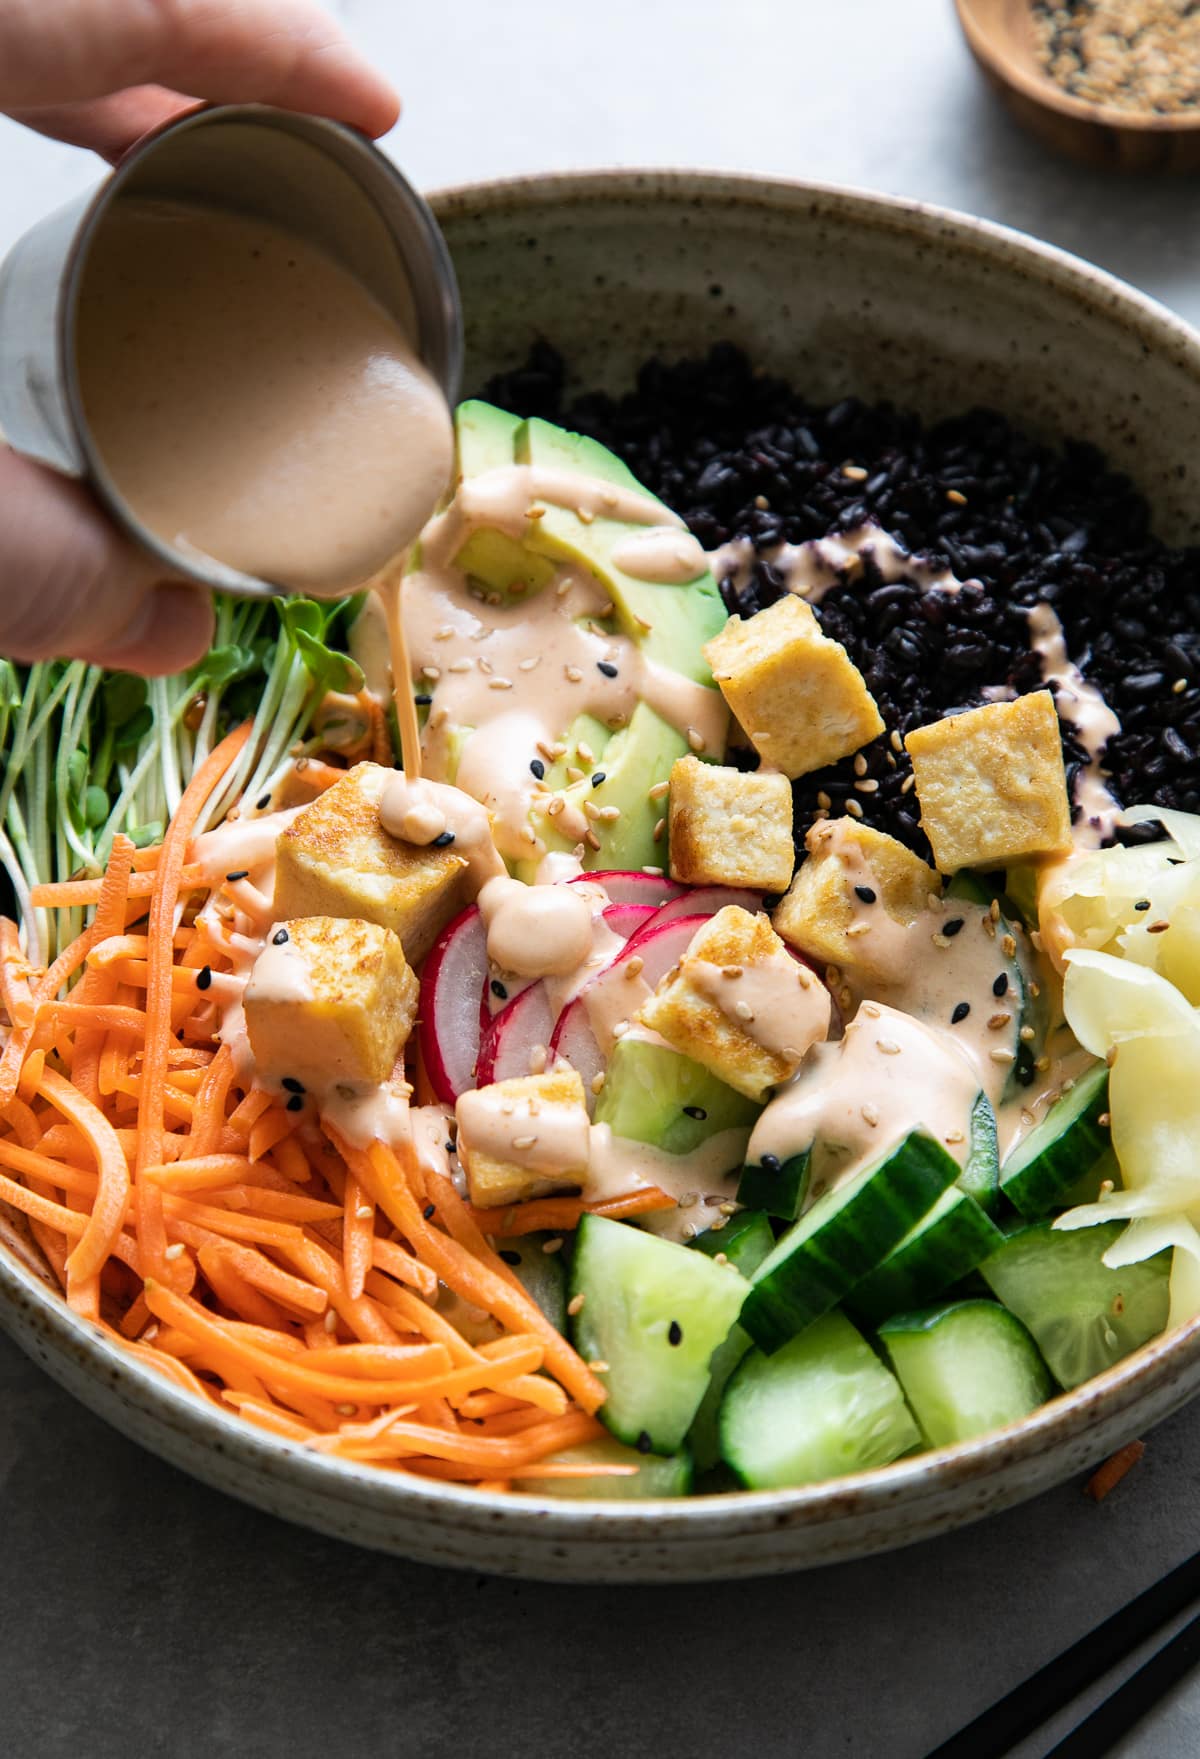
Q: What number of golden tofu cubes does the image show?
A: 8